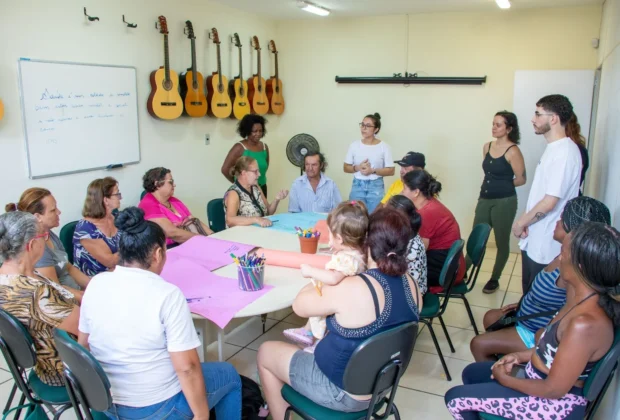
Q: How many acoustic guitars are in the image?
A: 6